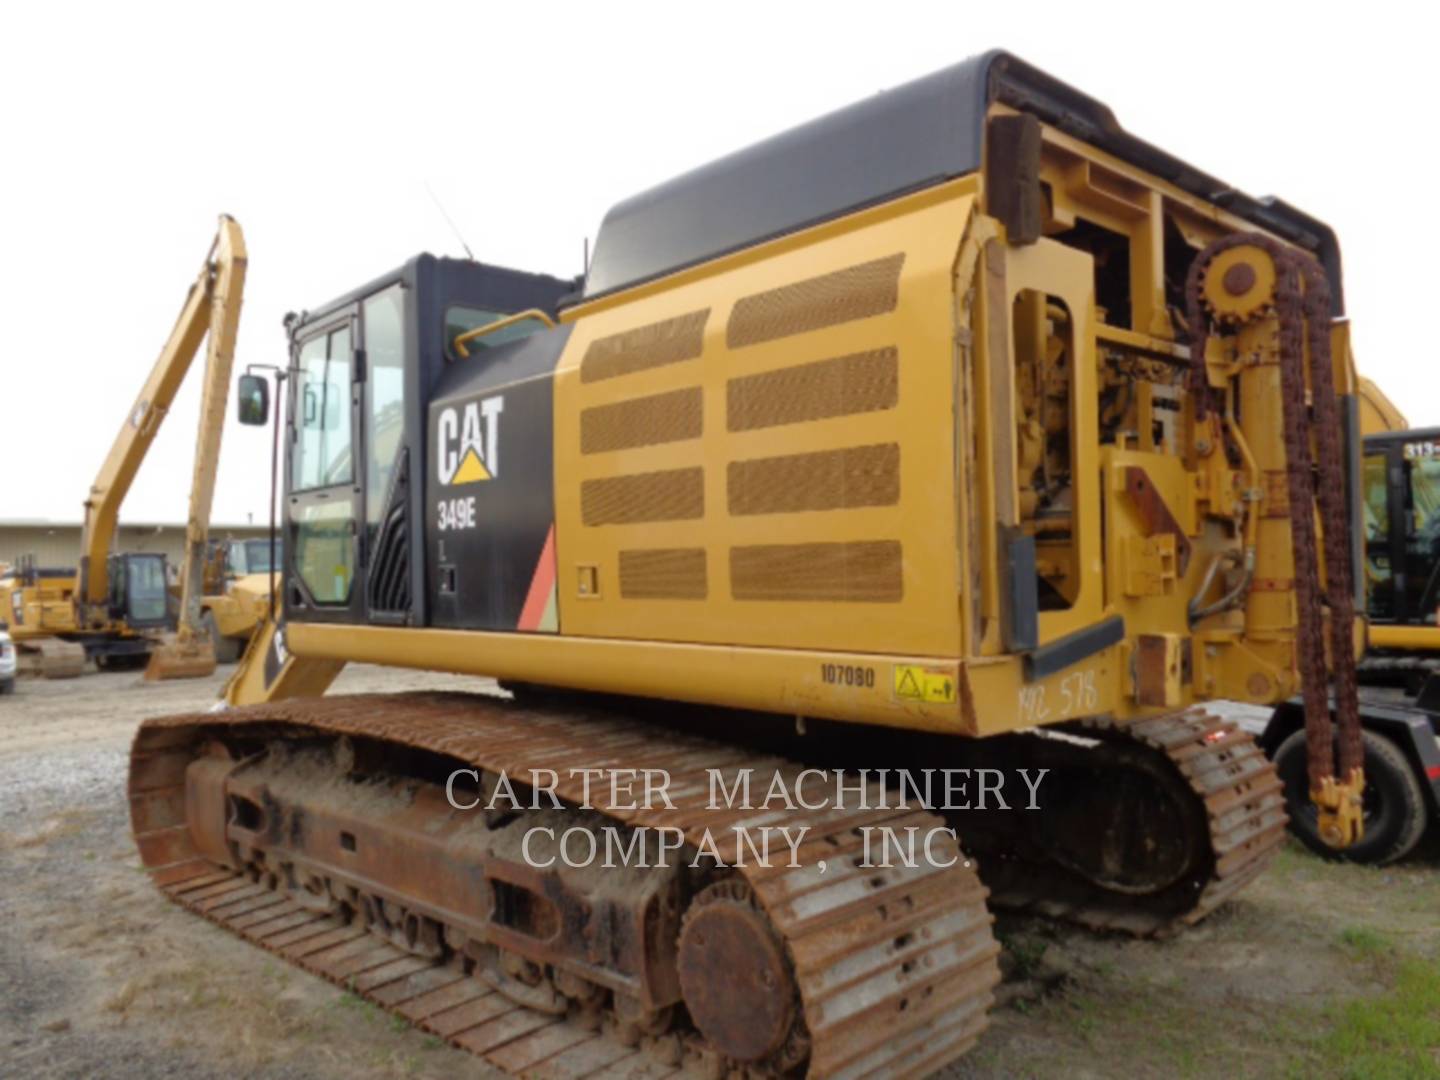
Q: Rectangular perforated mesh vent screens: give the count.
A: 8